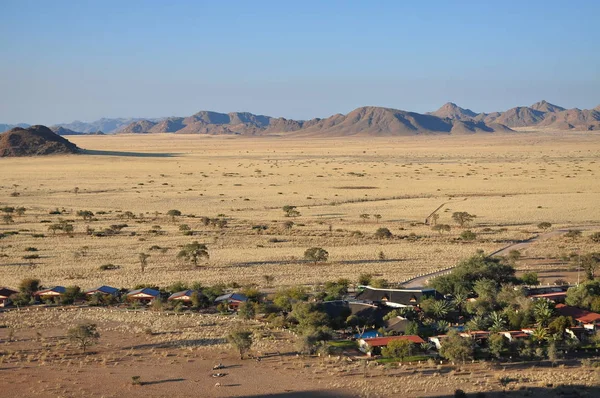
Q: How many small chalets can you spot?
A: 6